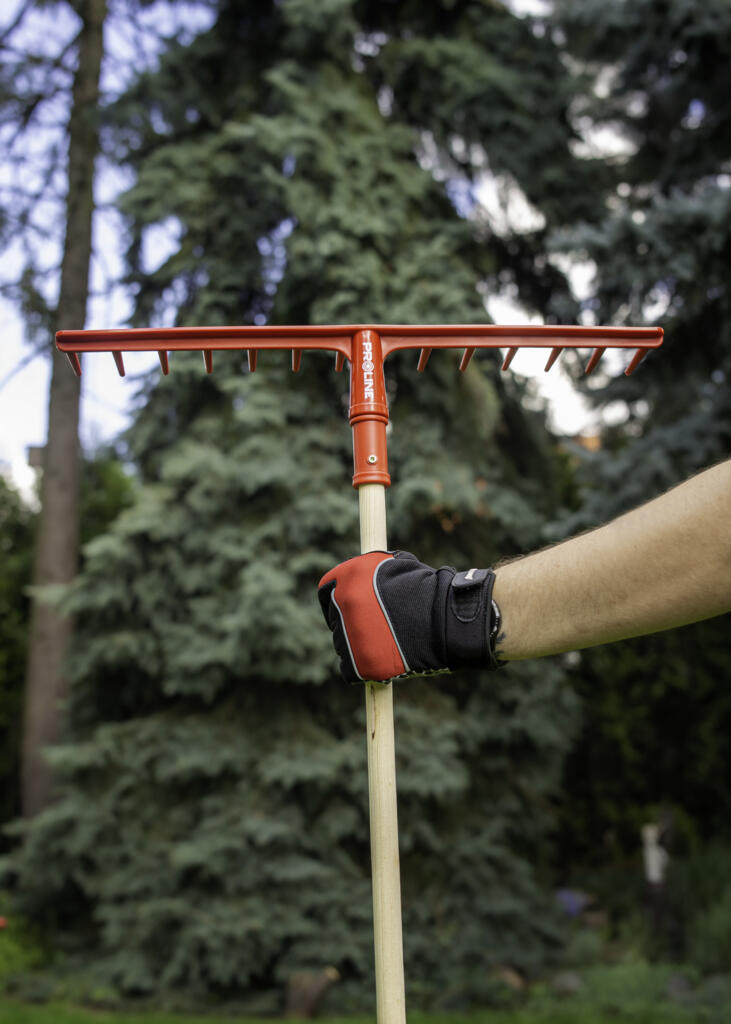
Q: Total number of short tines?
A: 13